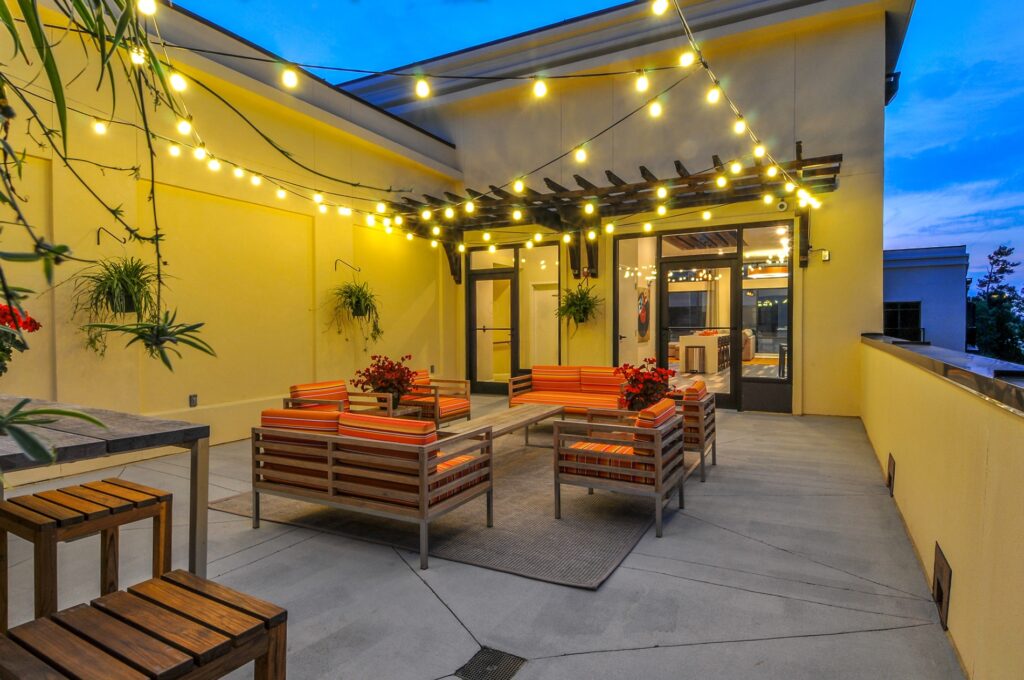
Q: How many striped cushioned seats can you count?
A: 6